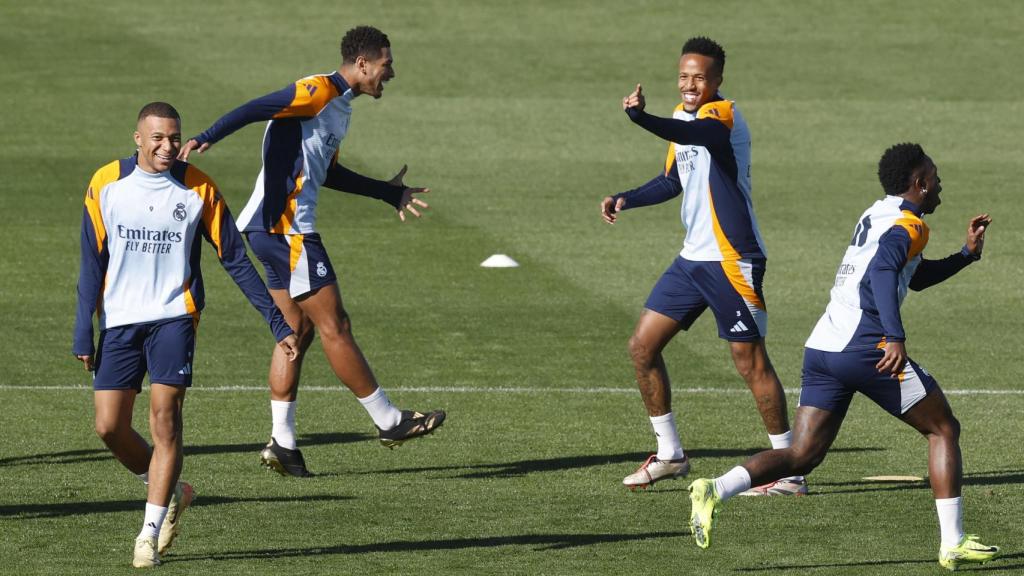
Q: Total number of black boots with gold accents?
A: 2